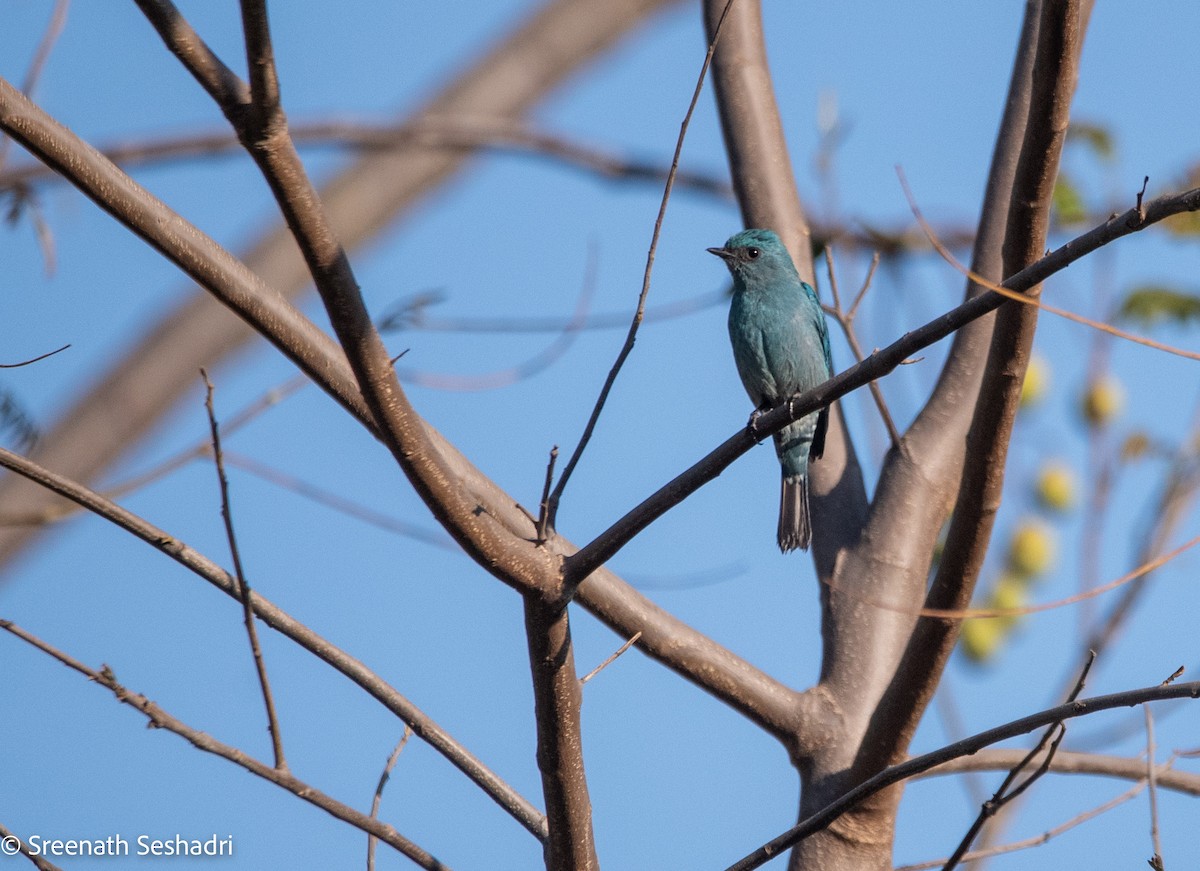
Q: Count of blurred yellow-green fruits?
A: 6